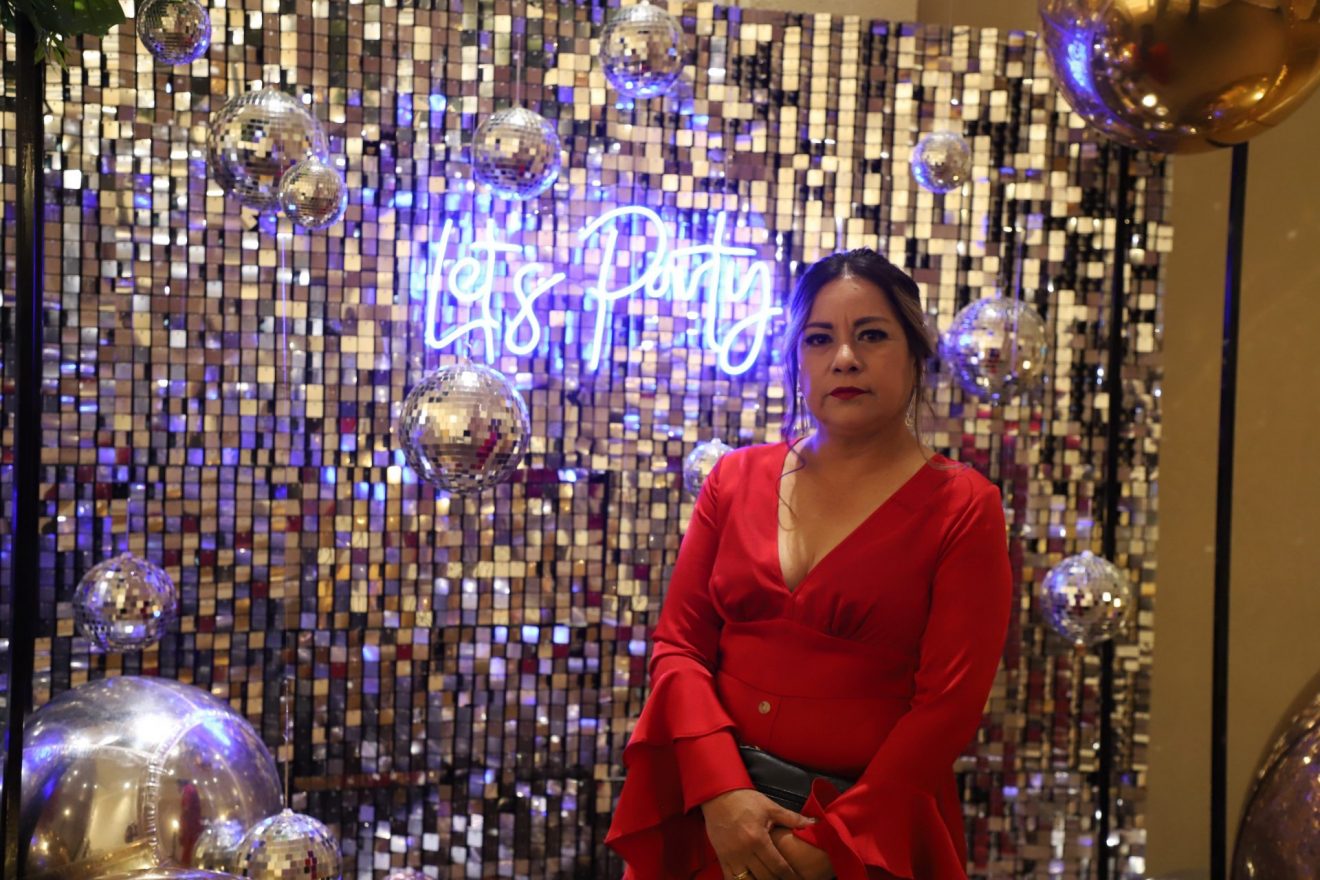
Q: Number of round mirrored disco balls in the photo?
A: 12